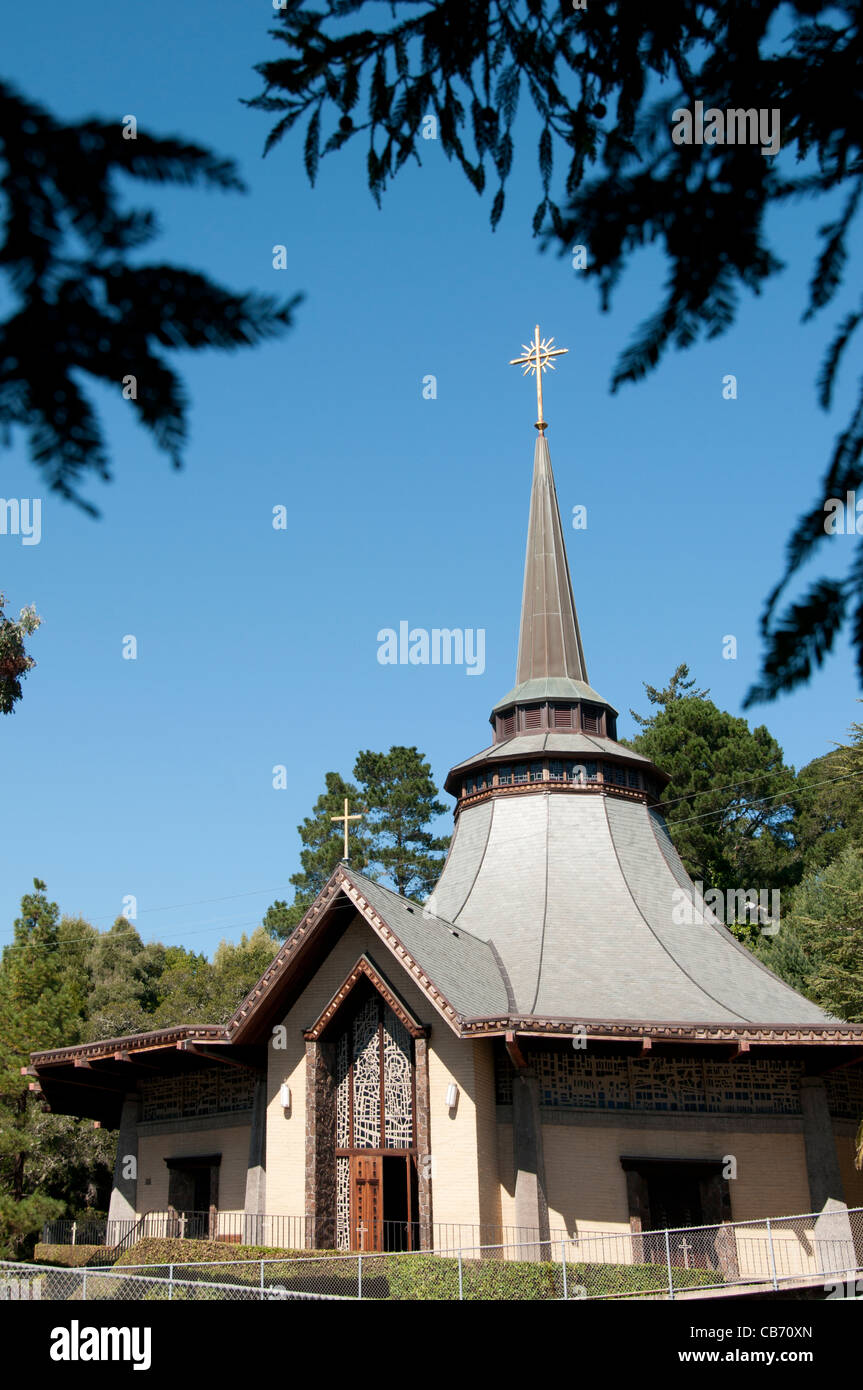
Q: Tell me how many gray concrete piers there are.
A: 4